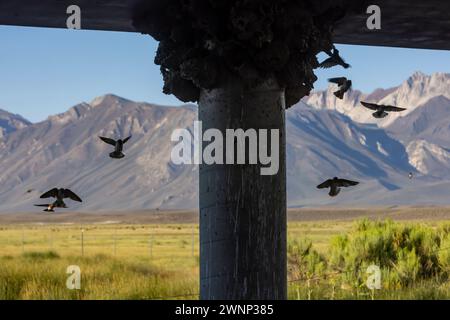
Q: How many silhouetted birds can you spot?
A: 7